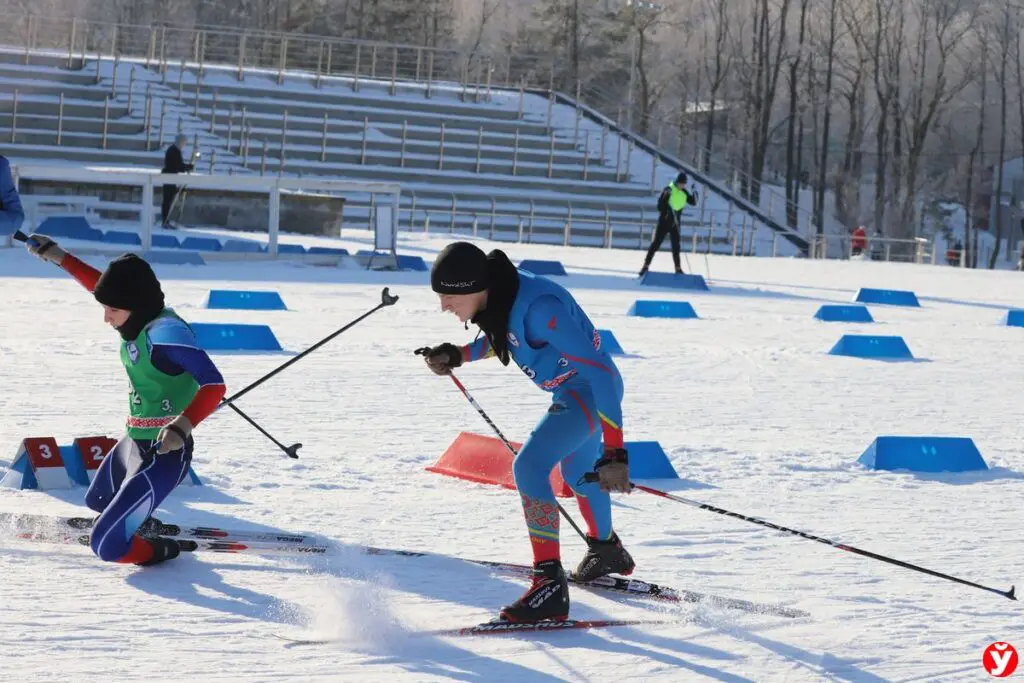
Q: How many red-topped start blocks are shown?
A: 2